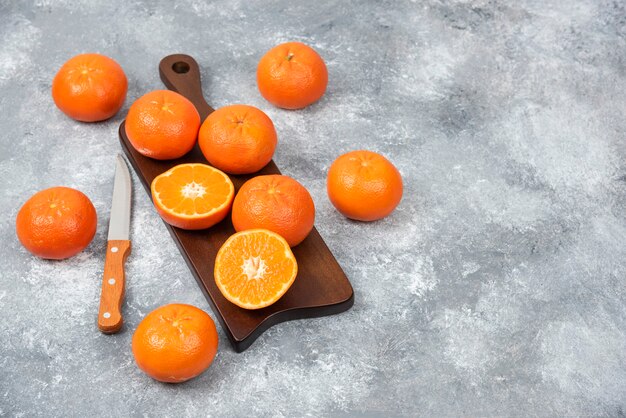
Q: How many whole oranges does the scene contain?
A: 8